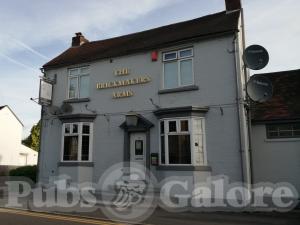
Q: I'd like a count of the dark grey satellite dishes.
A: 2